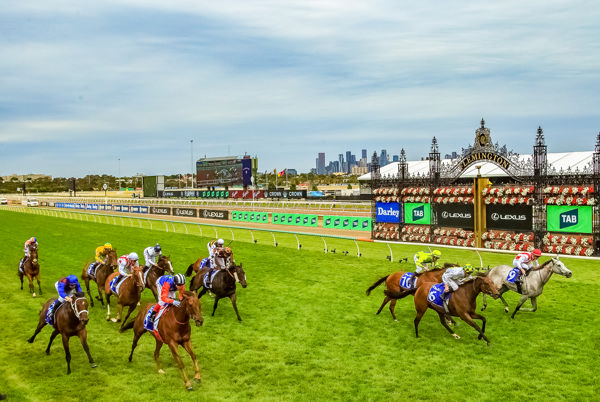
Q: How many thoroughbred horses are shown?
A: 11